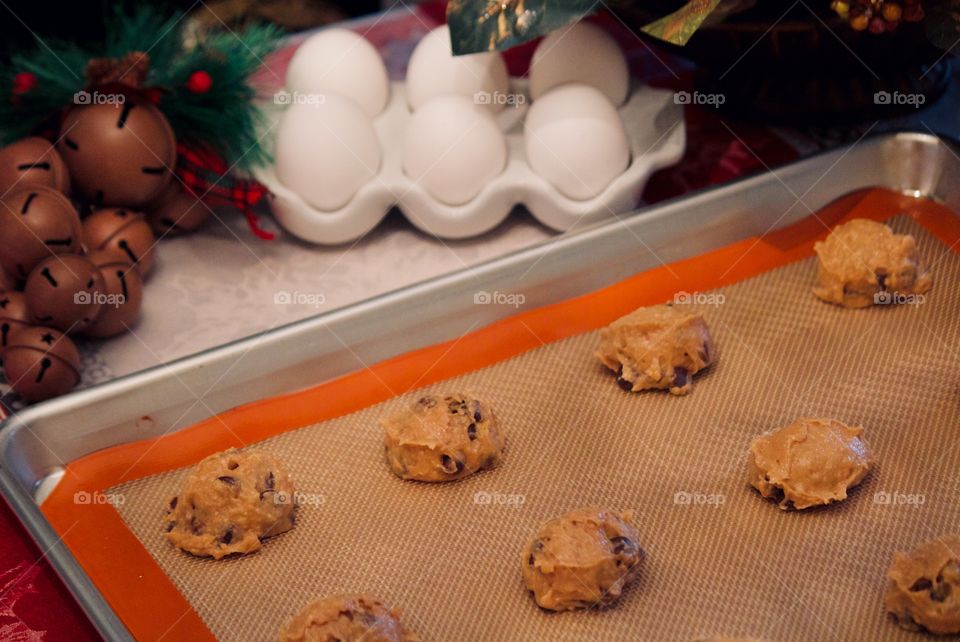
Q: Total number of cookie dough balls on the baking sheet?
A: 8